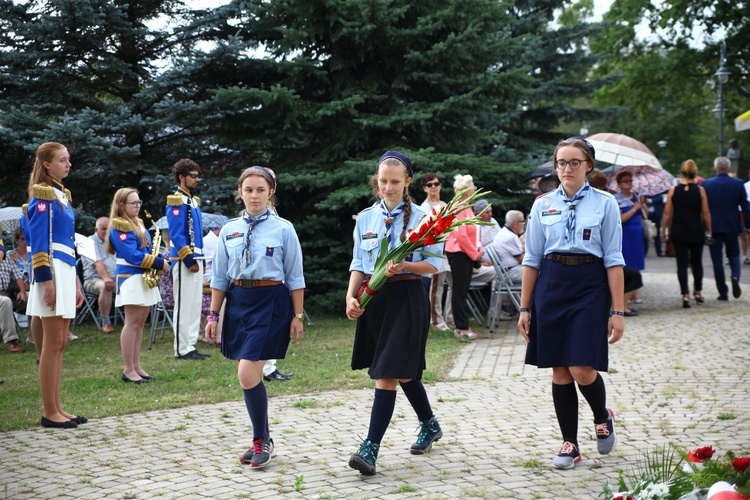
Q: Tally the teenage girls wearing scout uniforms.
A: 3